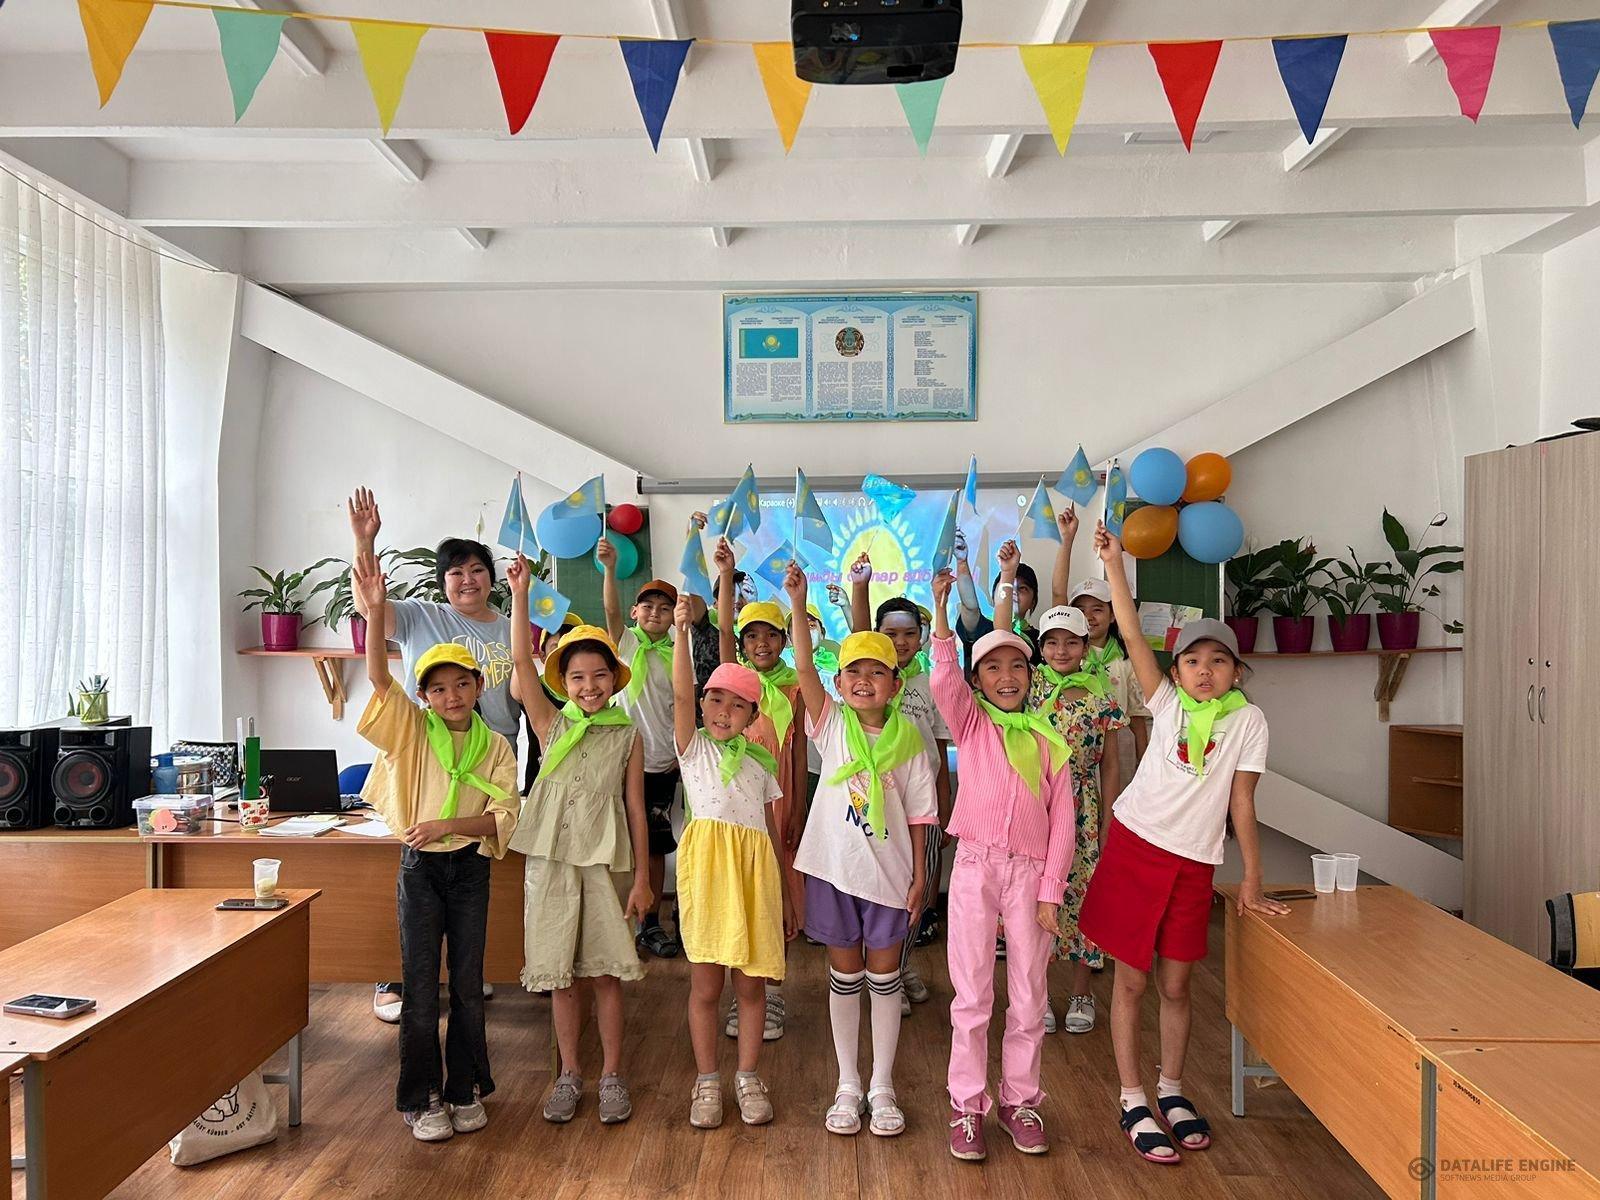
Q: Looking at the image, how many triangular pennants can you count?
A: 12